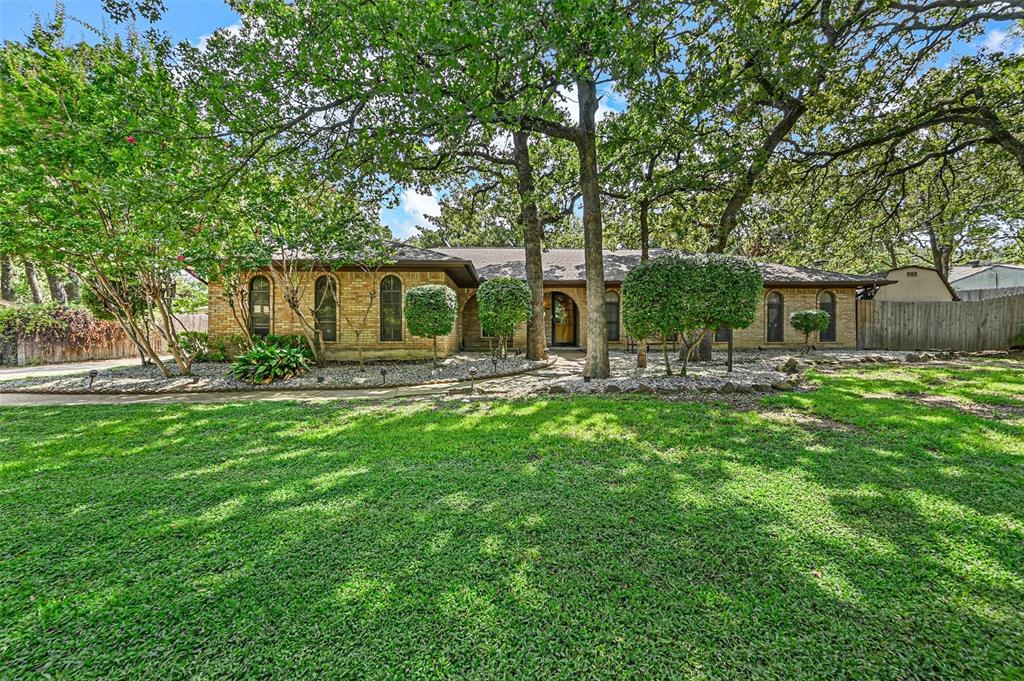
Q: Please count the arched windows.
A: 6